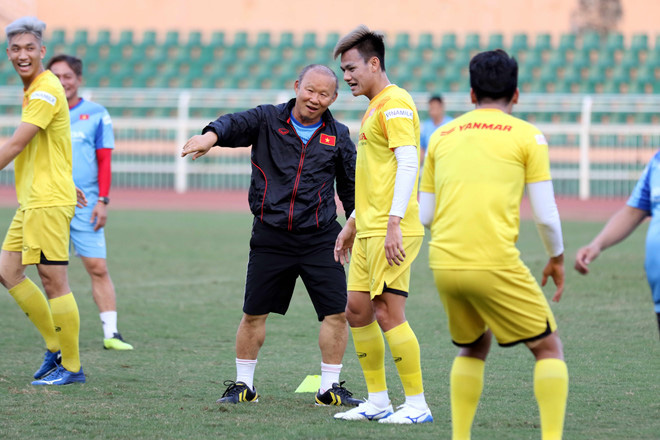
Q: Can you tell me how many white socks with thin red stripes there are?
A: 2